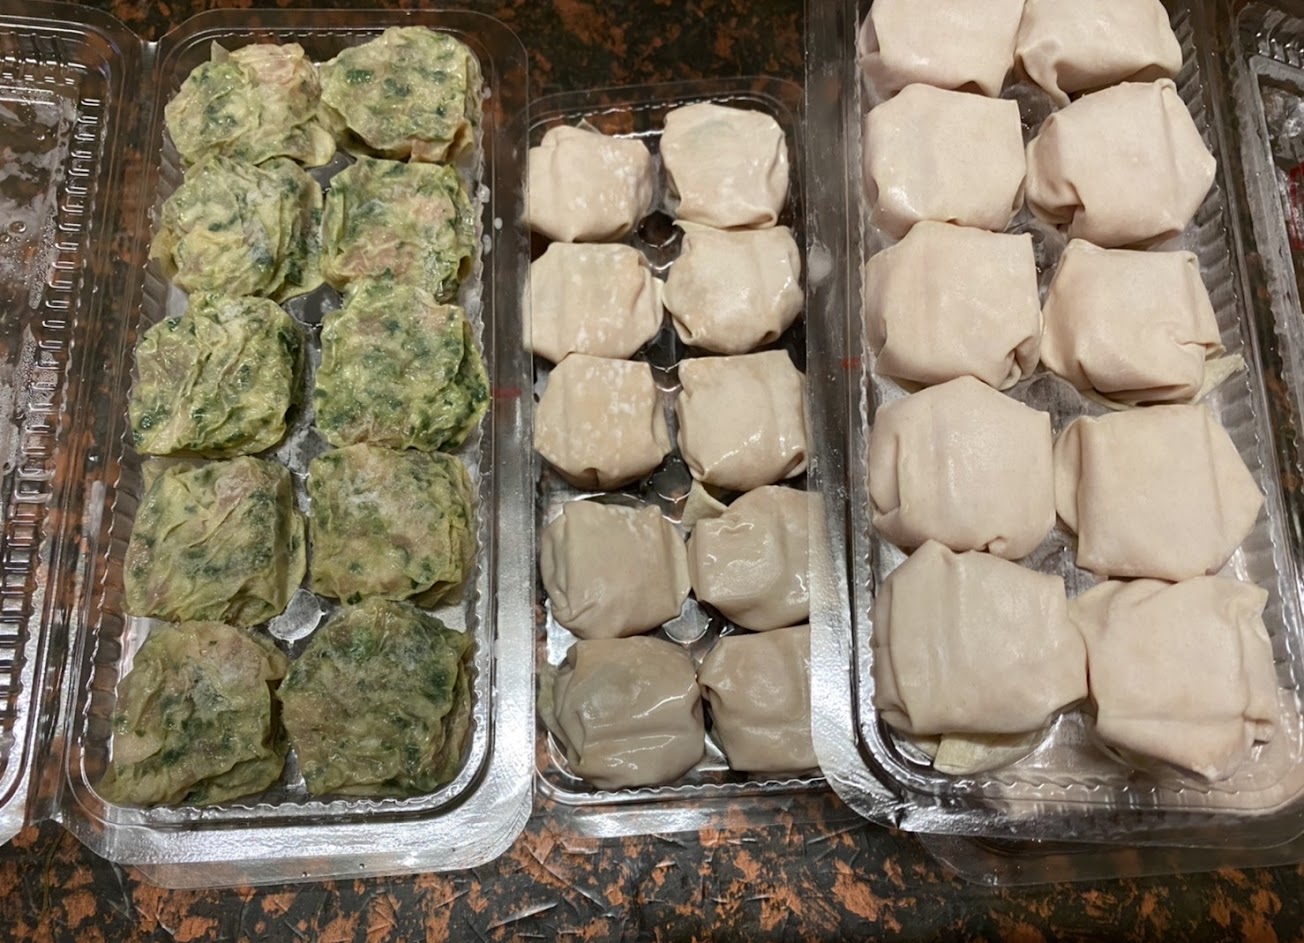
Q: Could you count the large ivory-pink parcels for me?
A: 10